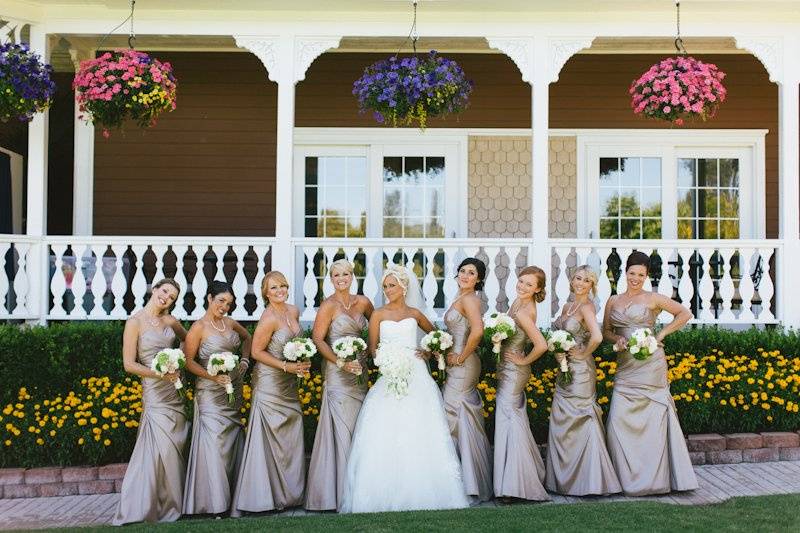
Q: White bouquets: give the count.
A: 9